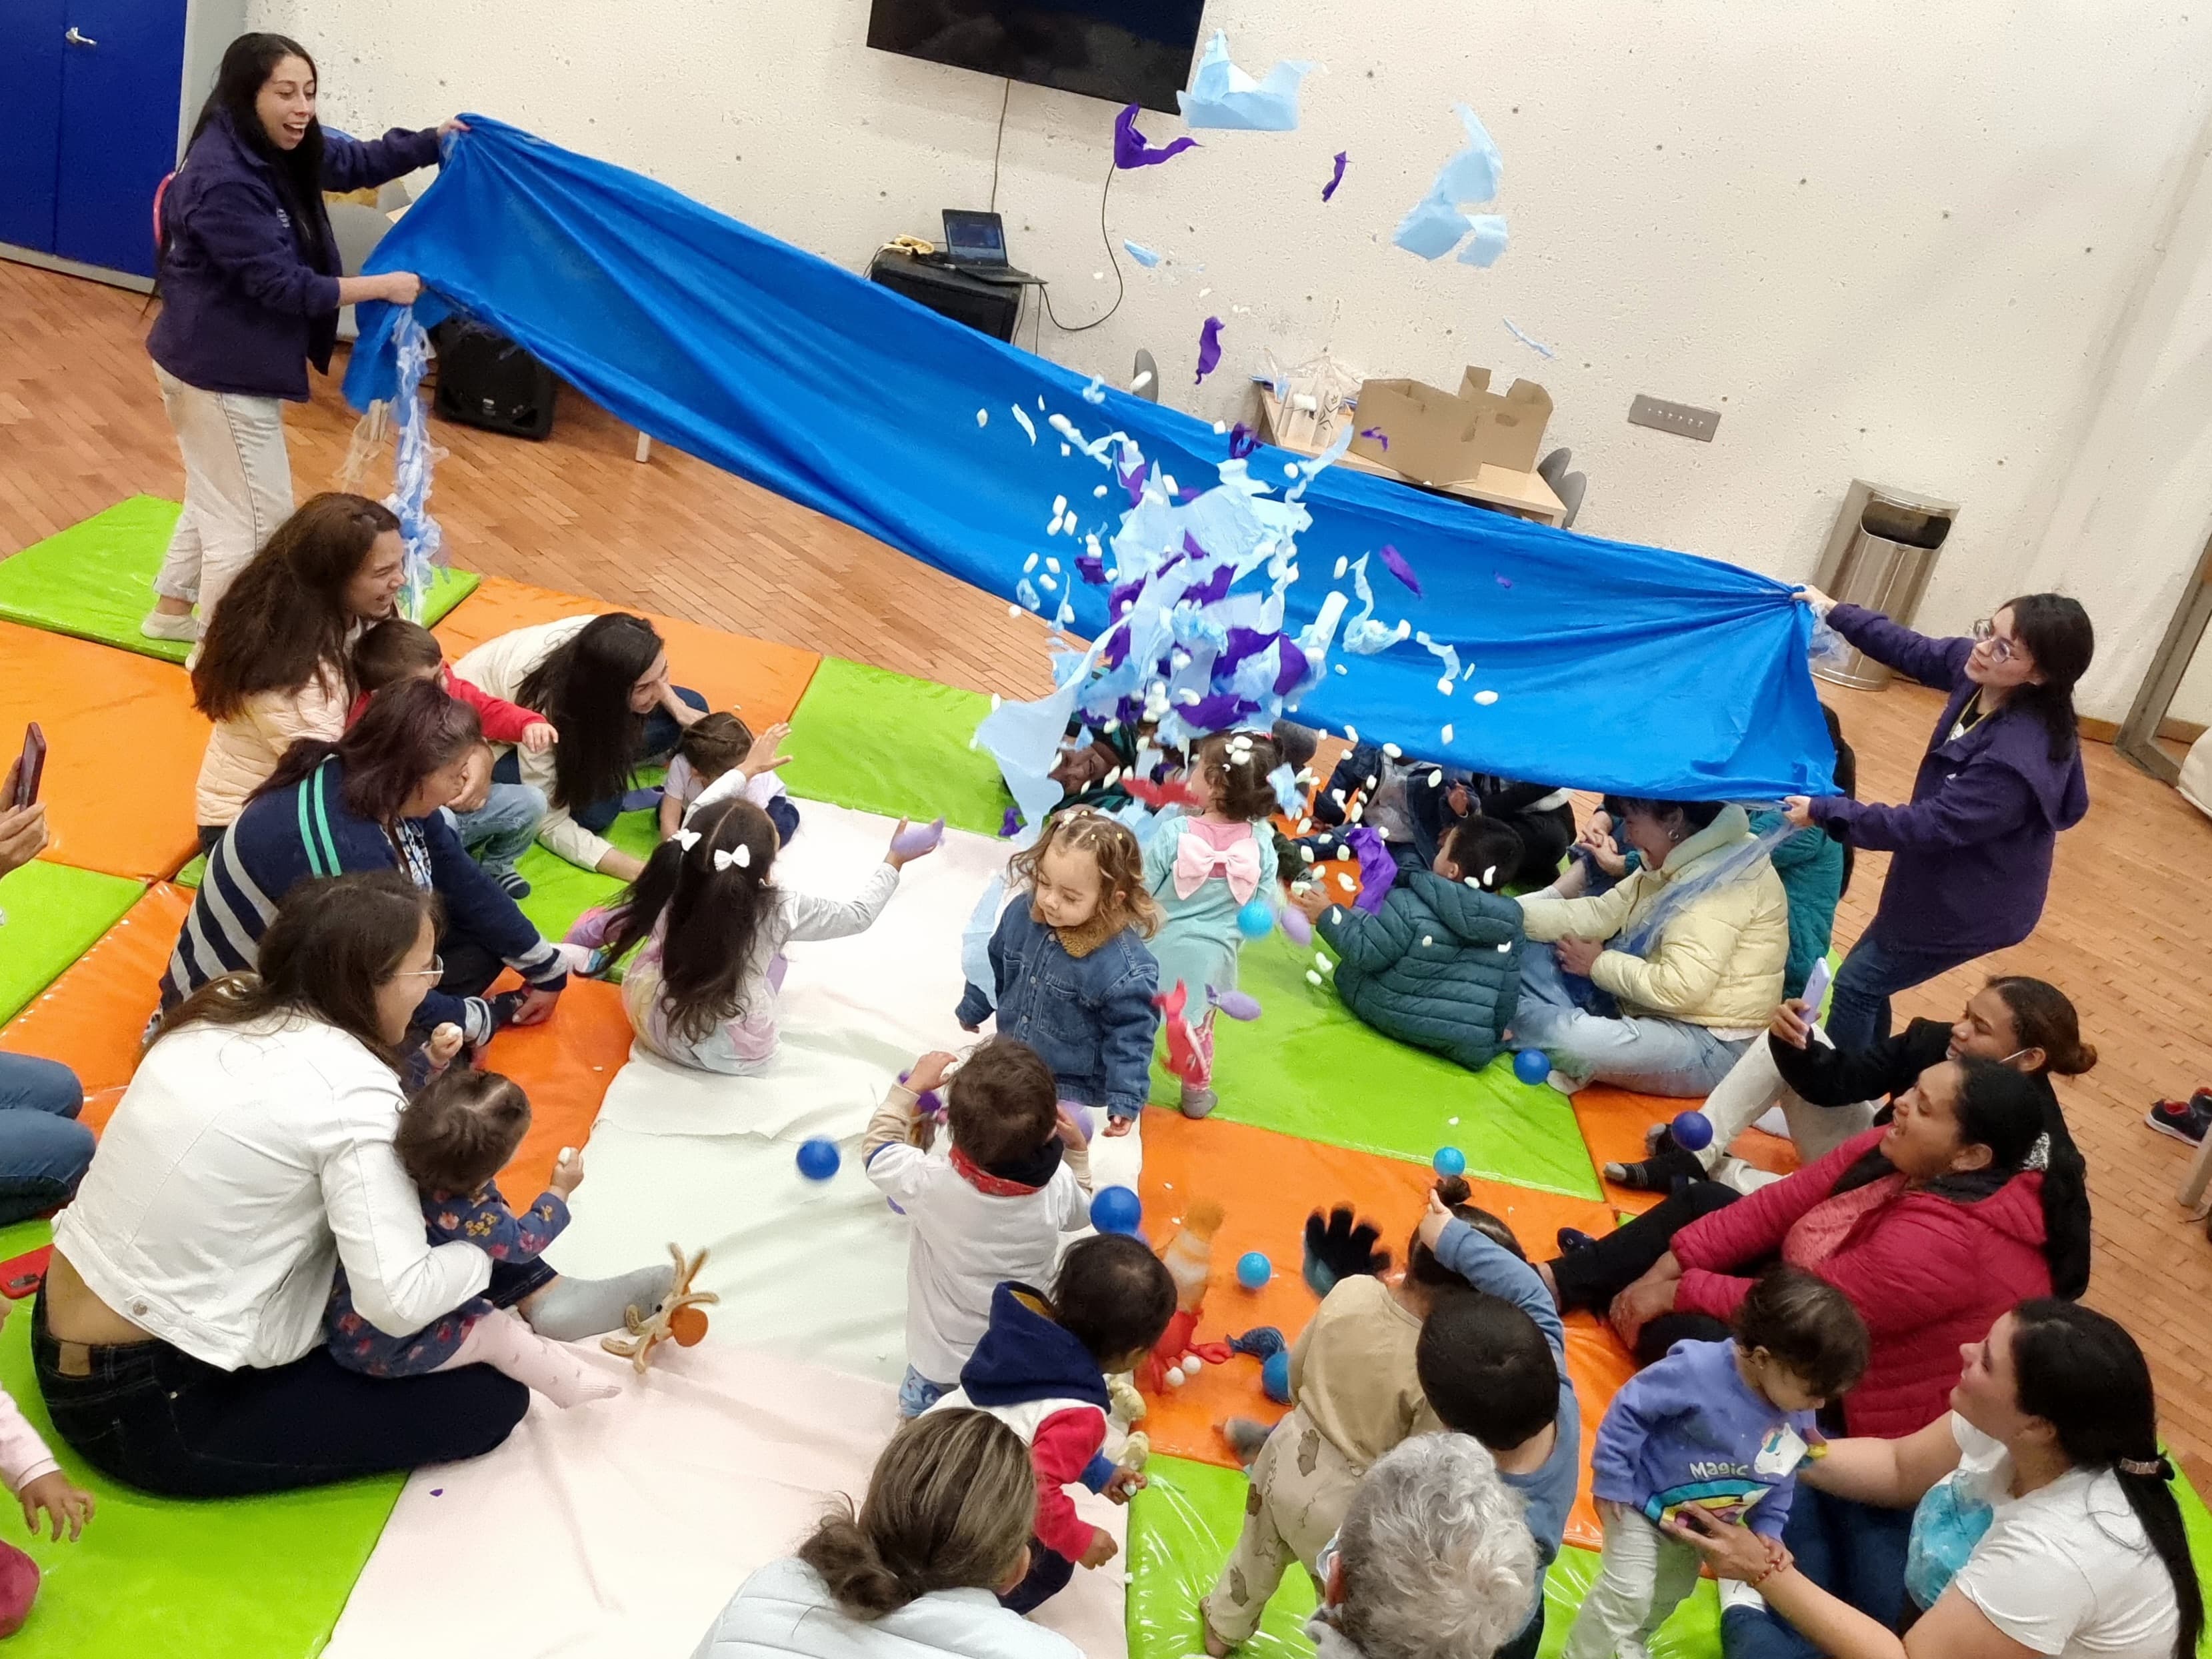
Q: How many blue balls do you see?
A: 8